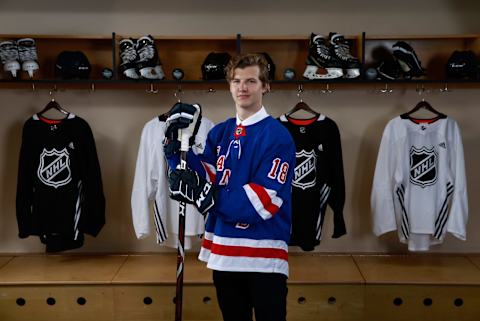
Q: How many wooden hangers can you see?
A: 4